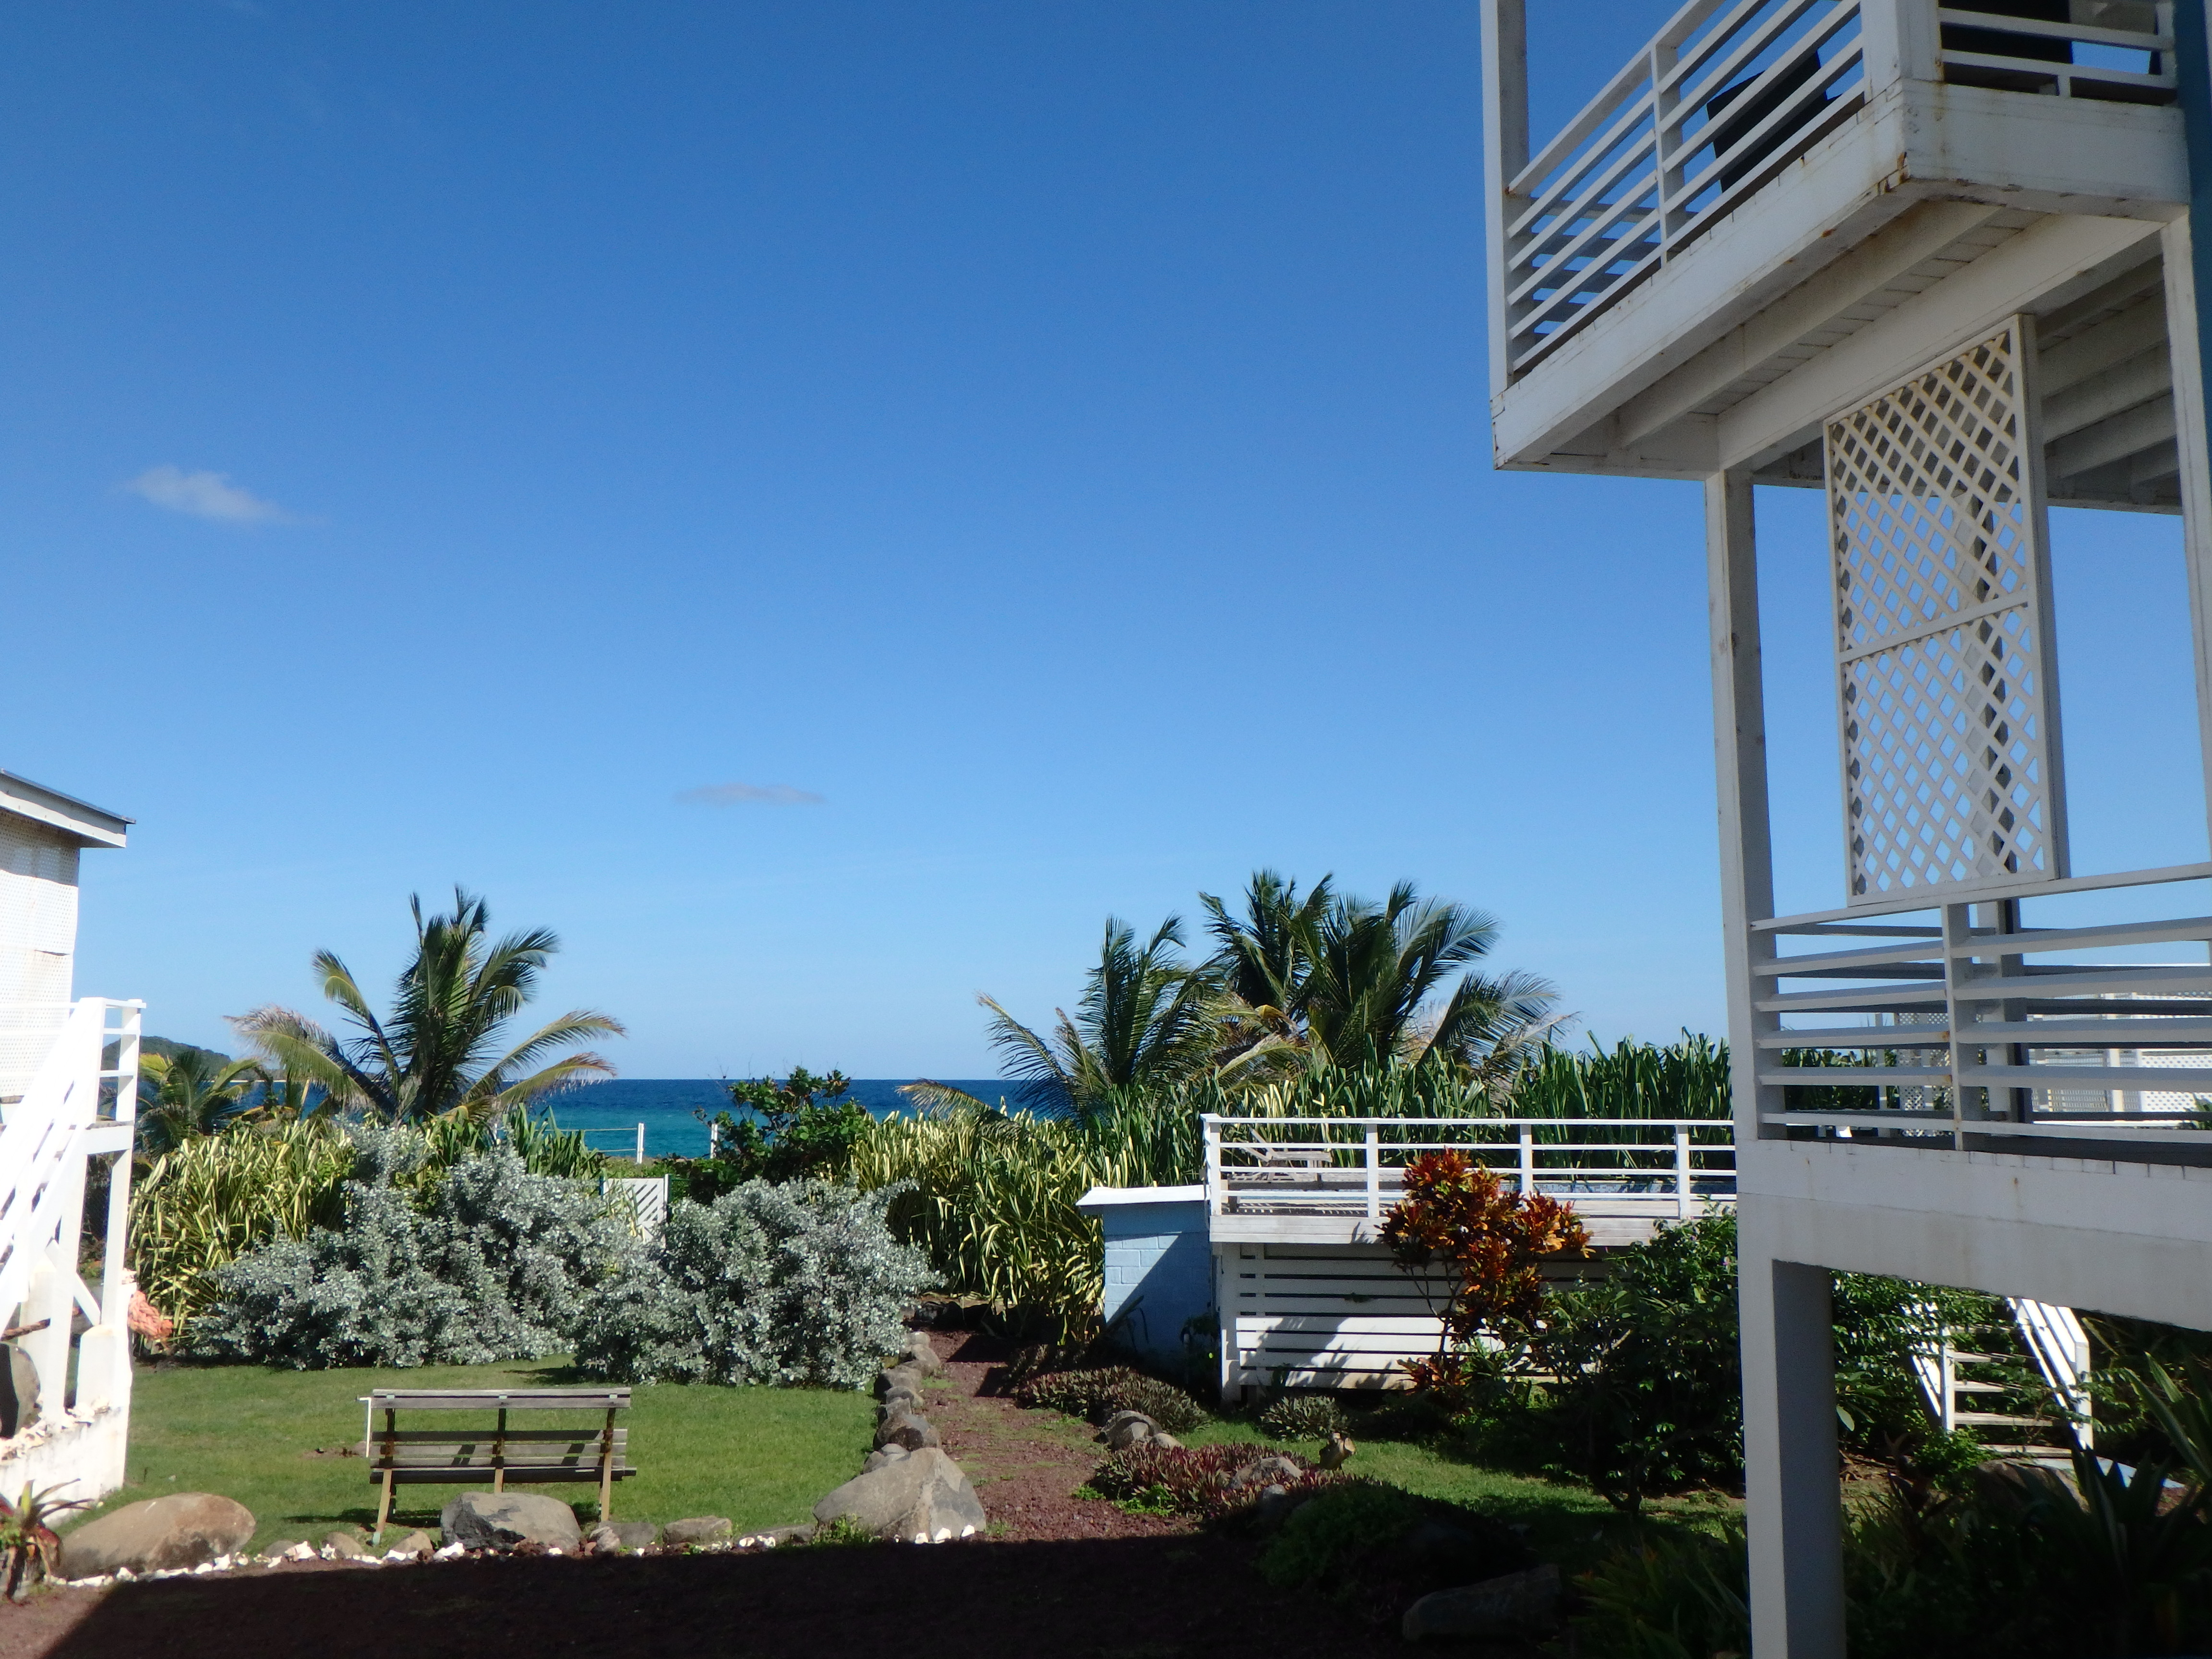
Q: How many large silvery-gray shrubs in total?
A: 2